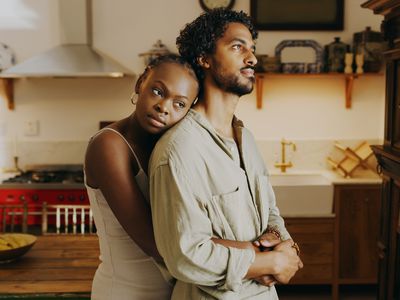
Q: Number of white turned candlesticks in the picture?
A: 2